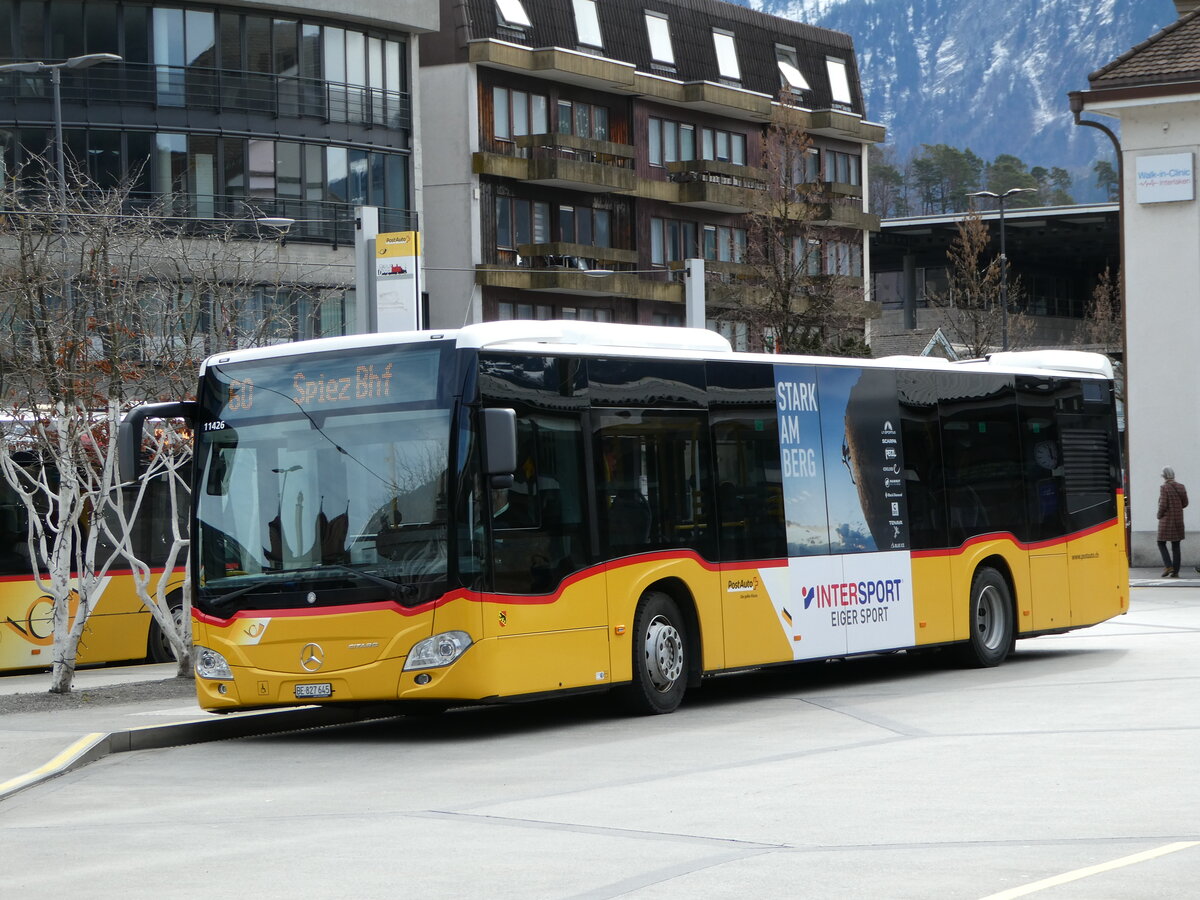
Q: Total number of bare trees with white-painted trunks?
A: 2